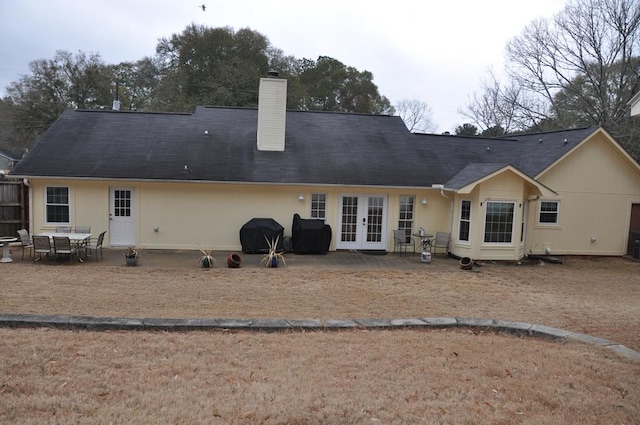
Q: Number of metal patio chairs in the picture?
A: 8